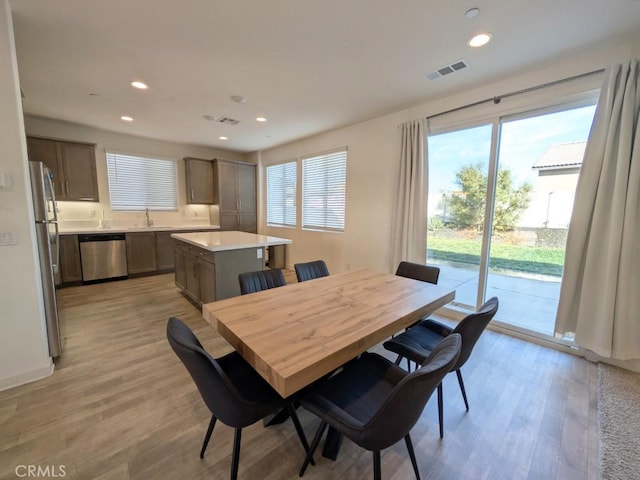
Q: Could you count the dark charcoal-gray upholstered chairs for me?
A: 6